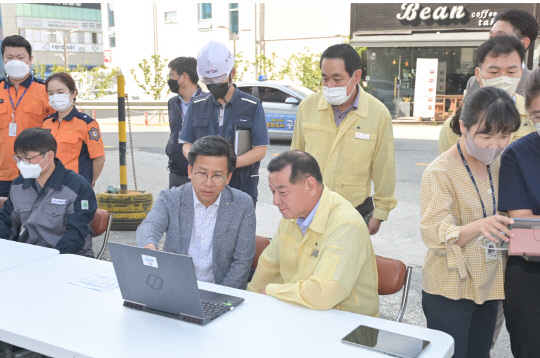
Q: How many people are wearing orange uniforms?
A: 2